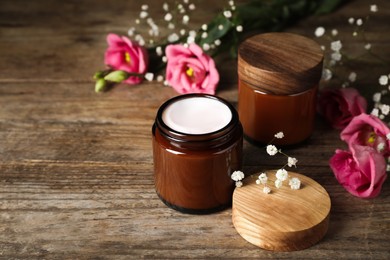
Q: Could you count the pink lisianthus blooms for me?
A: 5